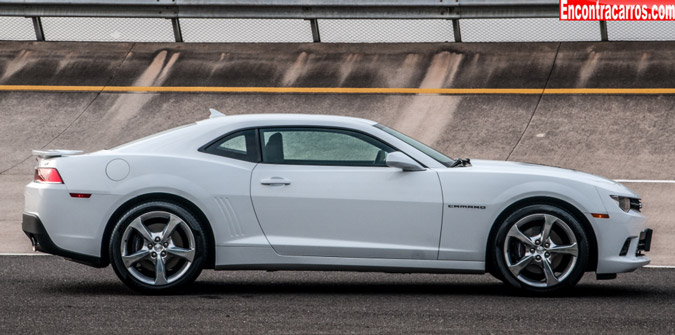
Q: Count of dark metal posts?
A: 5